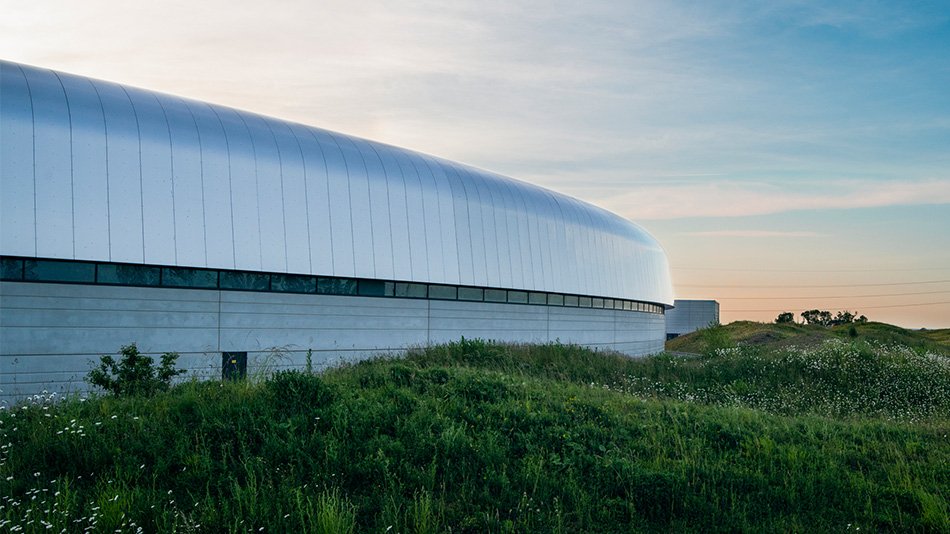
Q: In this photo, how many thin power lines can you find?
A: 4